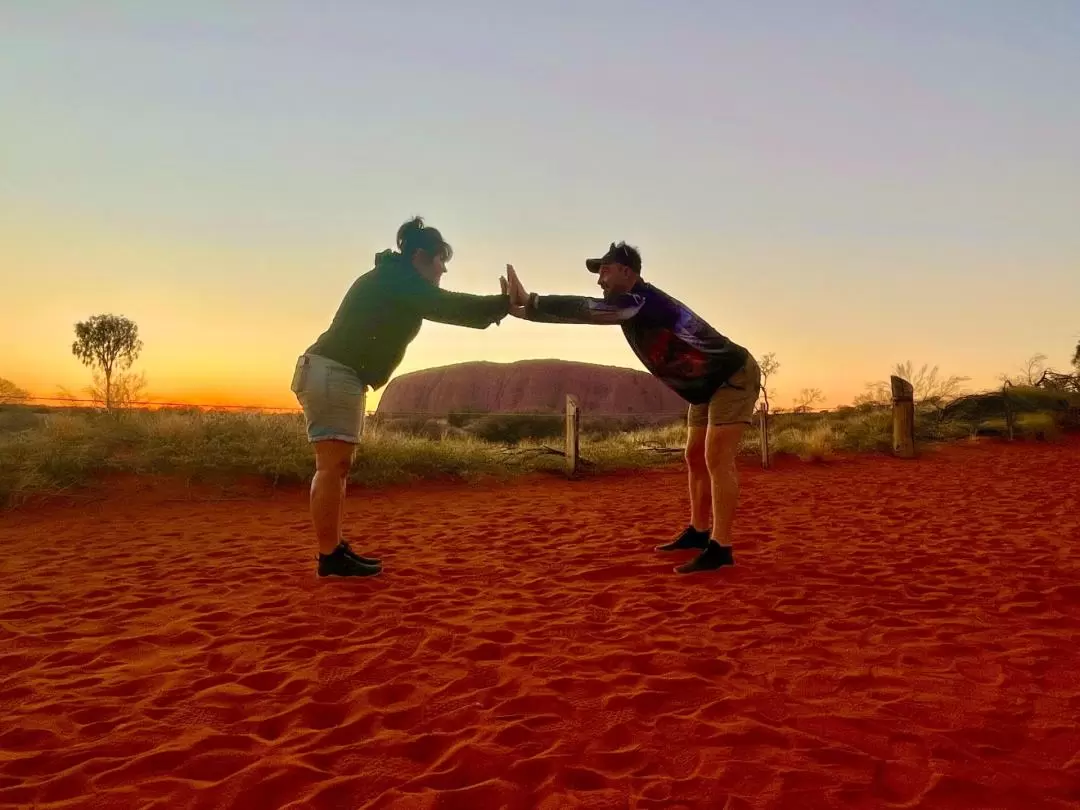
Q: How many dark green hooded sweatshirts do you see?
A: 1